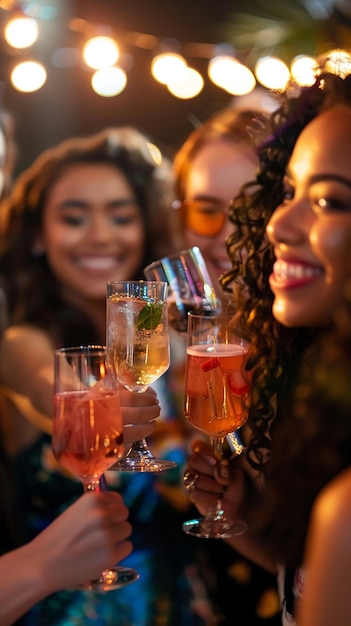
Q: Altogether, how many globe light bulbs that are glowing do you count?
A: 11